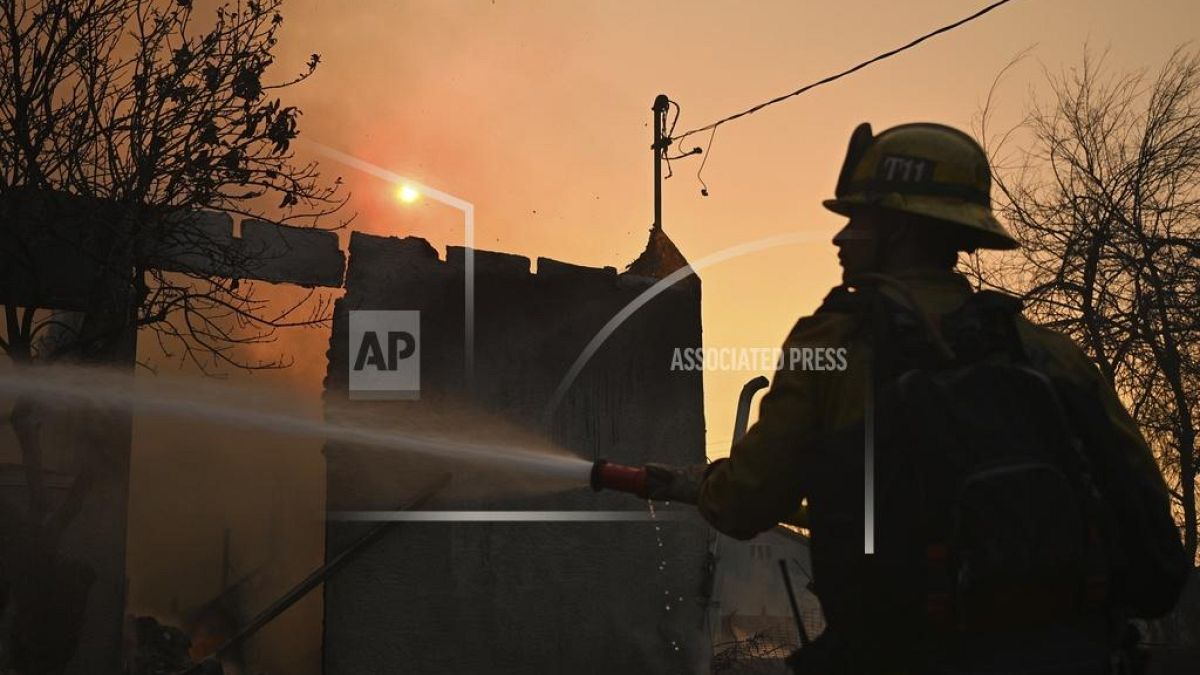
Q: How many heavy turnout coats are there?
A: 1